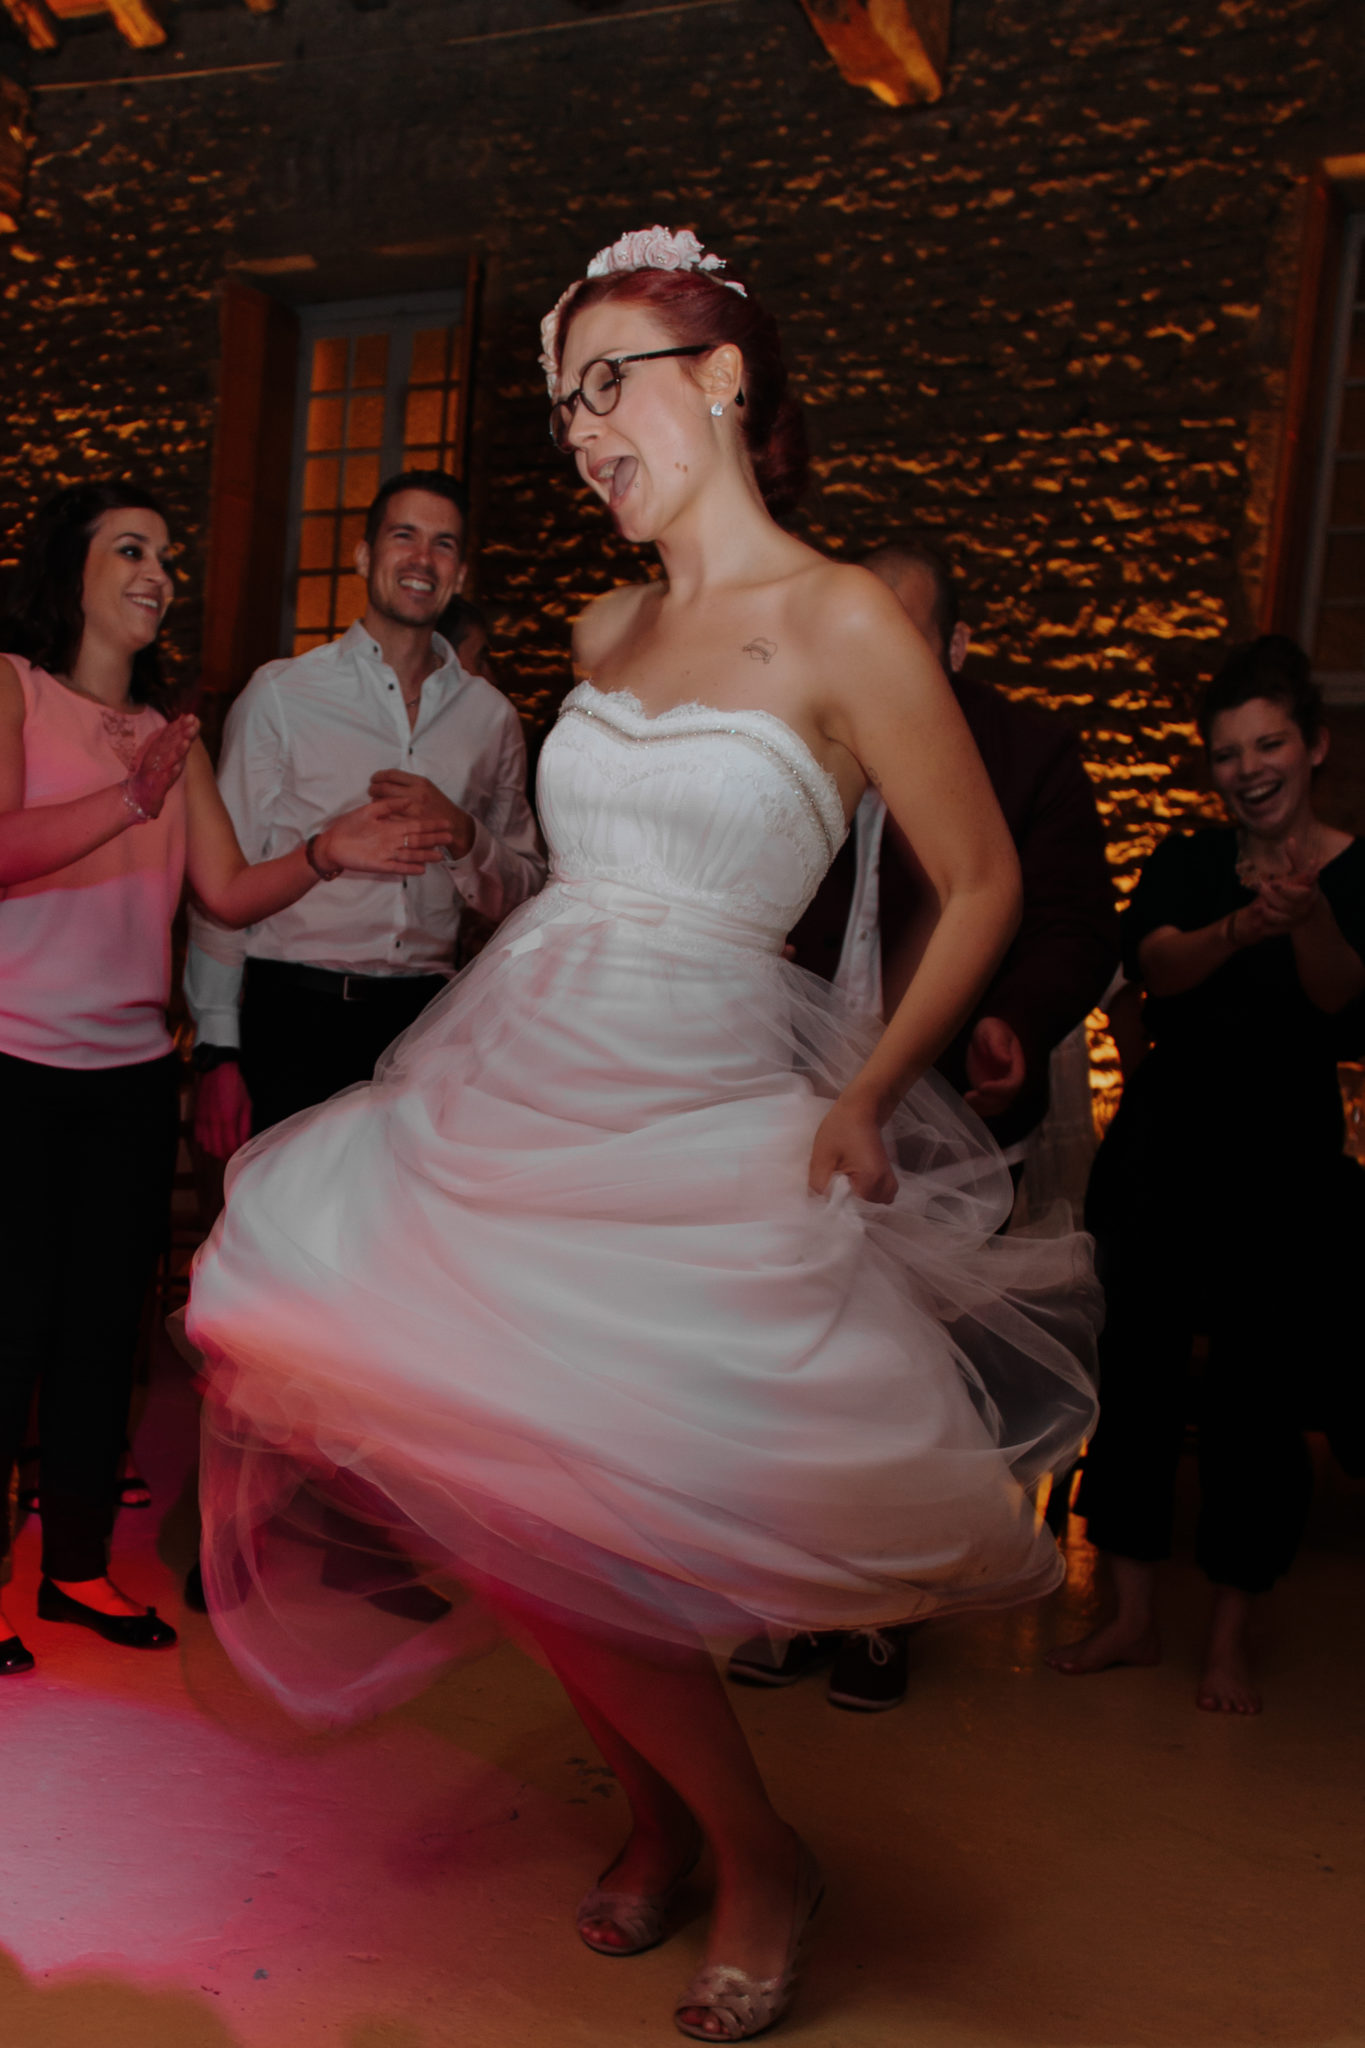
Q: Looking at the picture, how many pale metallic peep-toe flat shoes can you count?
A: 2